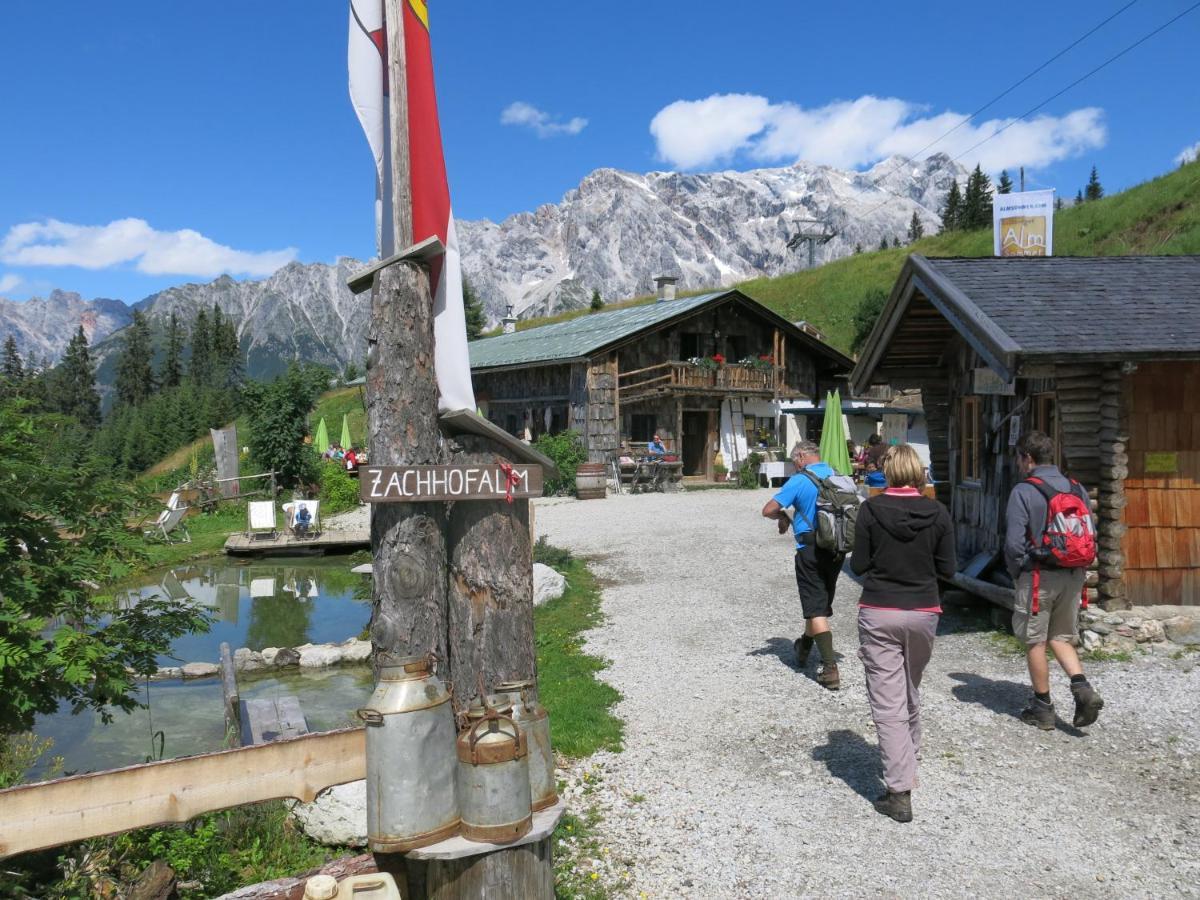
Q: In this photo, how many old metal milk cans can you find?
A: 3